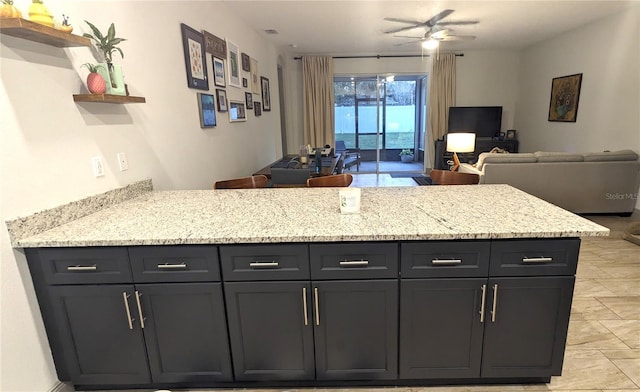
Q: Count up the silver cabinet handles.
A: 12